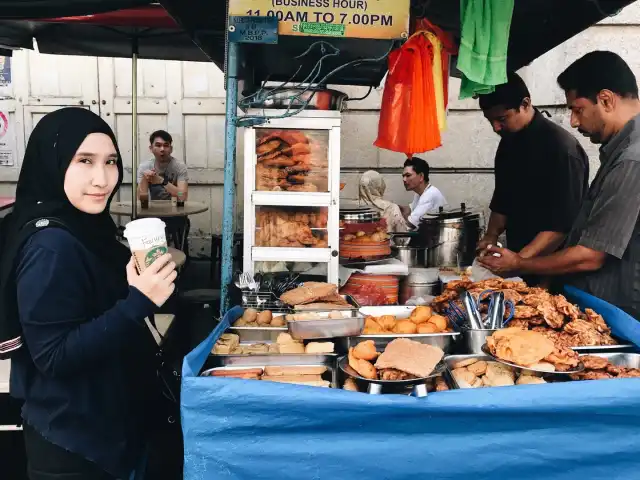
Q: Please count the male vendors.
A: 2